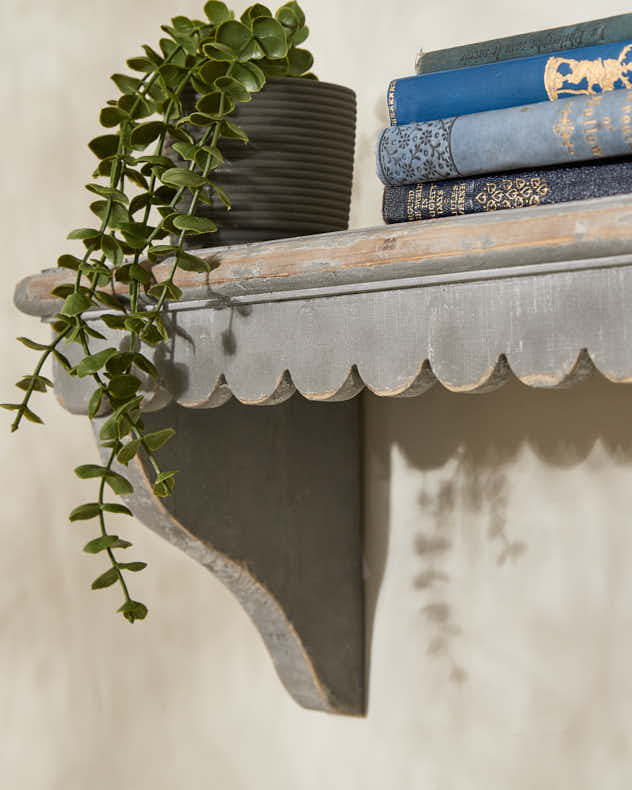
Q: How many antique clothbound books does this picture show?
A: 4